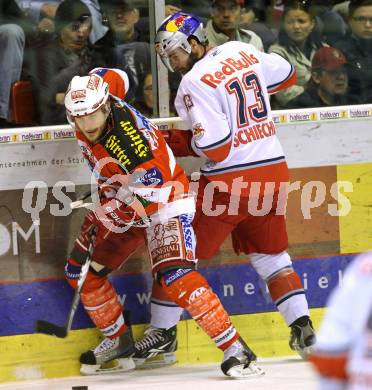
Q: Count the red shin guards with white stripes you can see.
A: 2